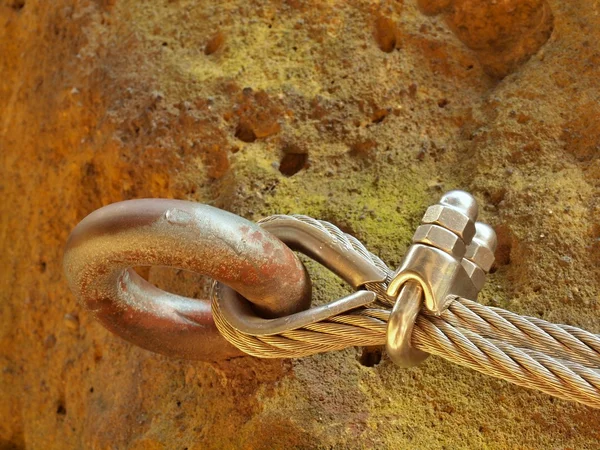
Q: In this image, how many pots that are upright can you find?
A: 0